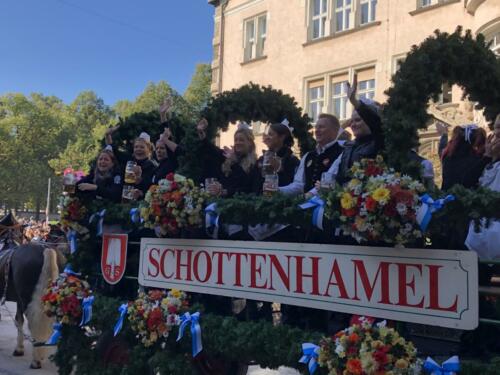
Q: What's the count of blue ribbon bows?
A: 13